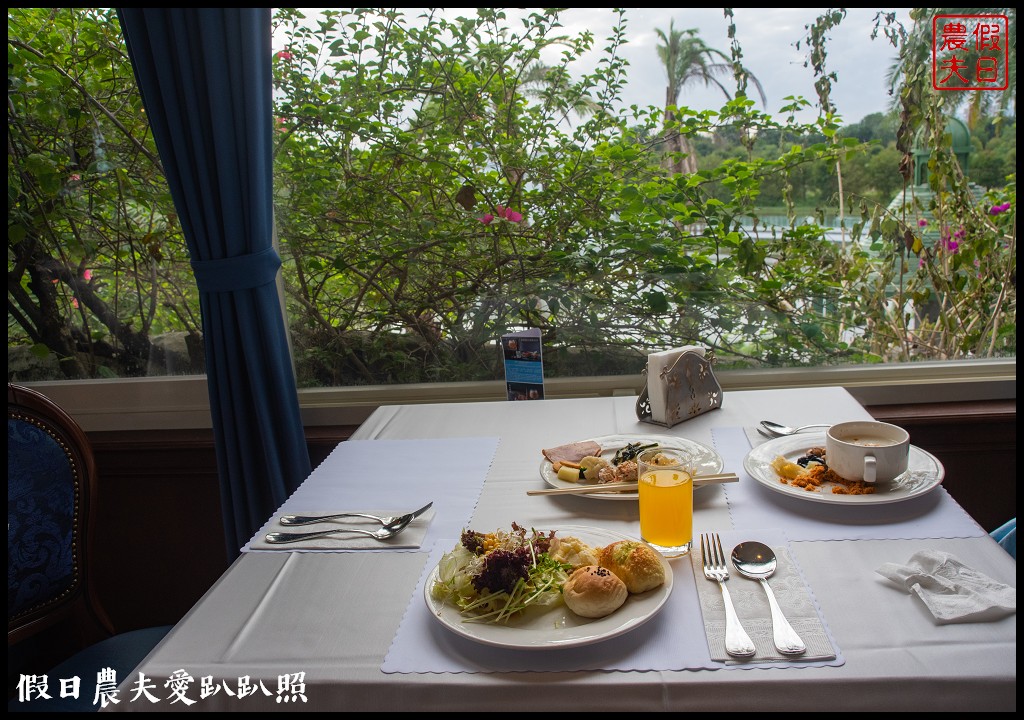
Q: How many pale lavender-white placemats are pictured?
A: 3